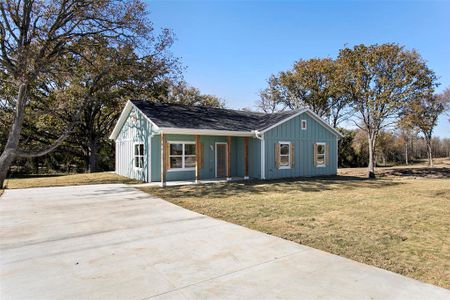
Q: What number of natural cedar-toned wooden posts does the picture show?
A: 4